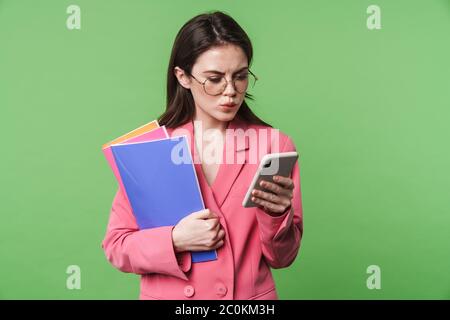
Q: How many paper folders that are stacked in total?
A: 3